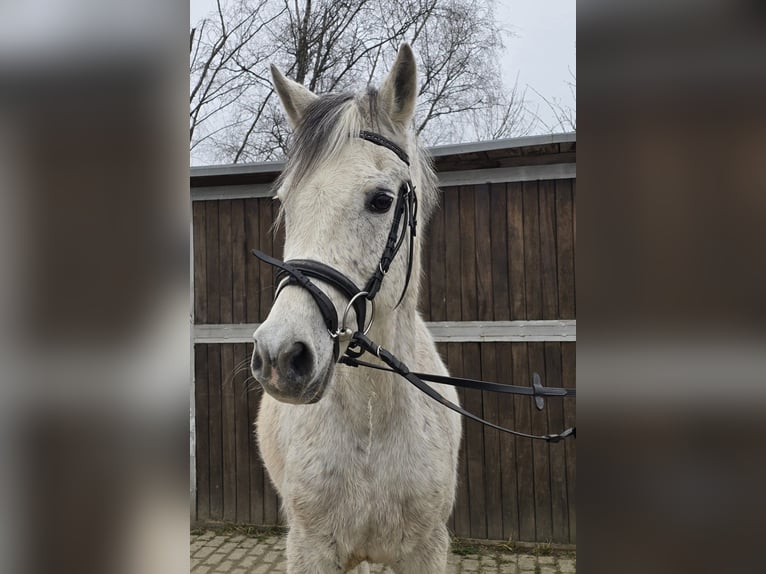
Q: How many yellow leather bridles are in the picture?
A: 0